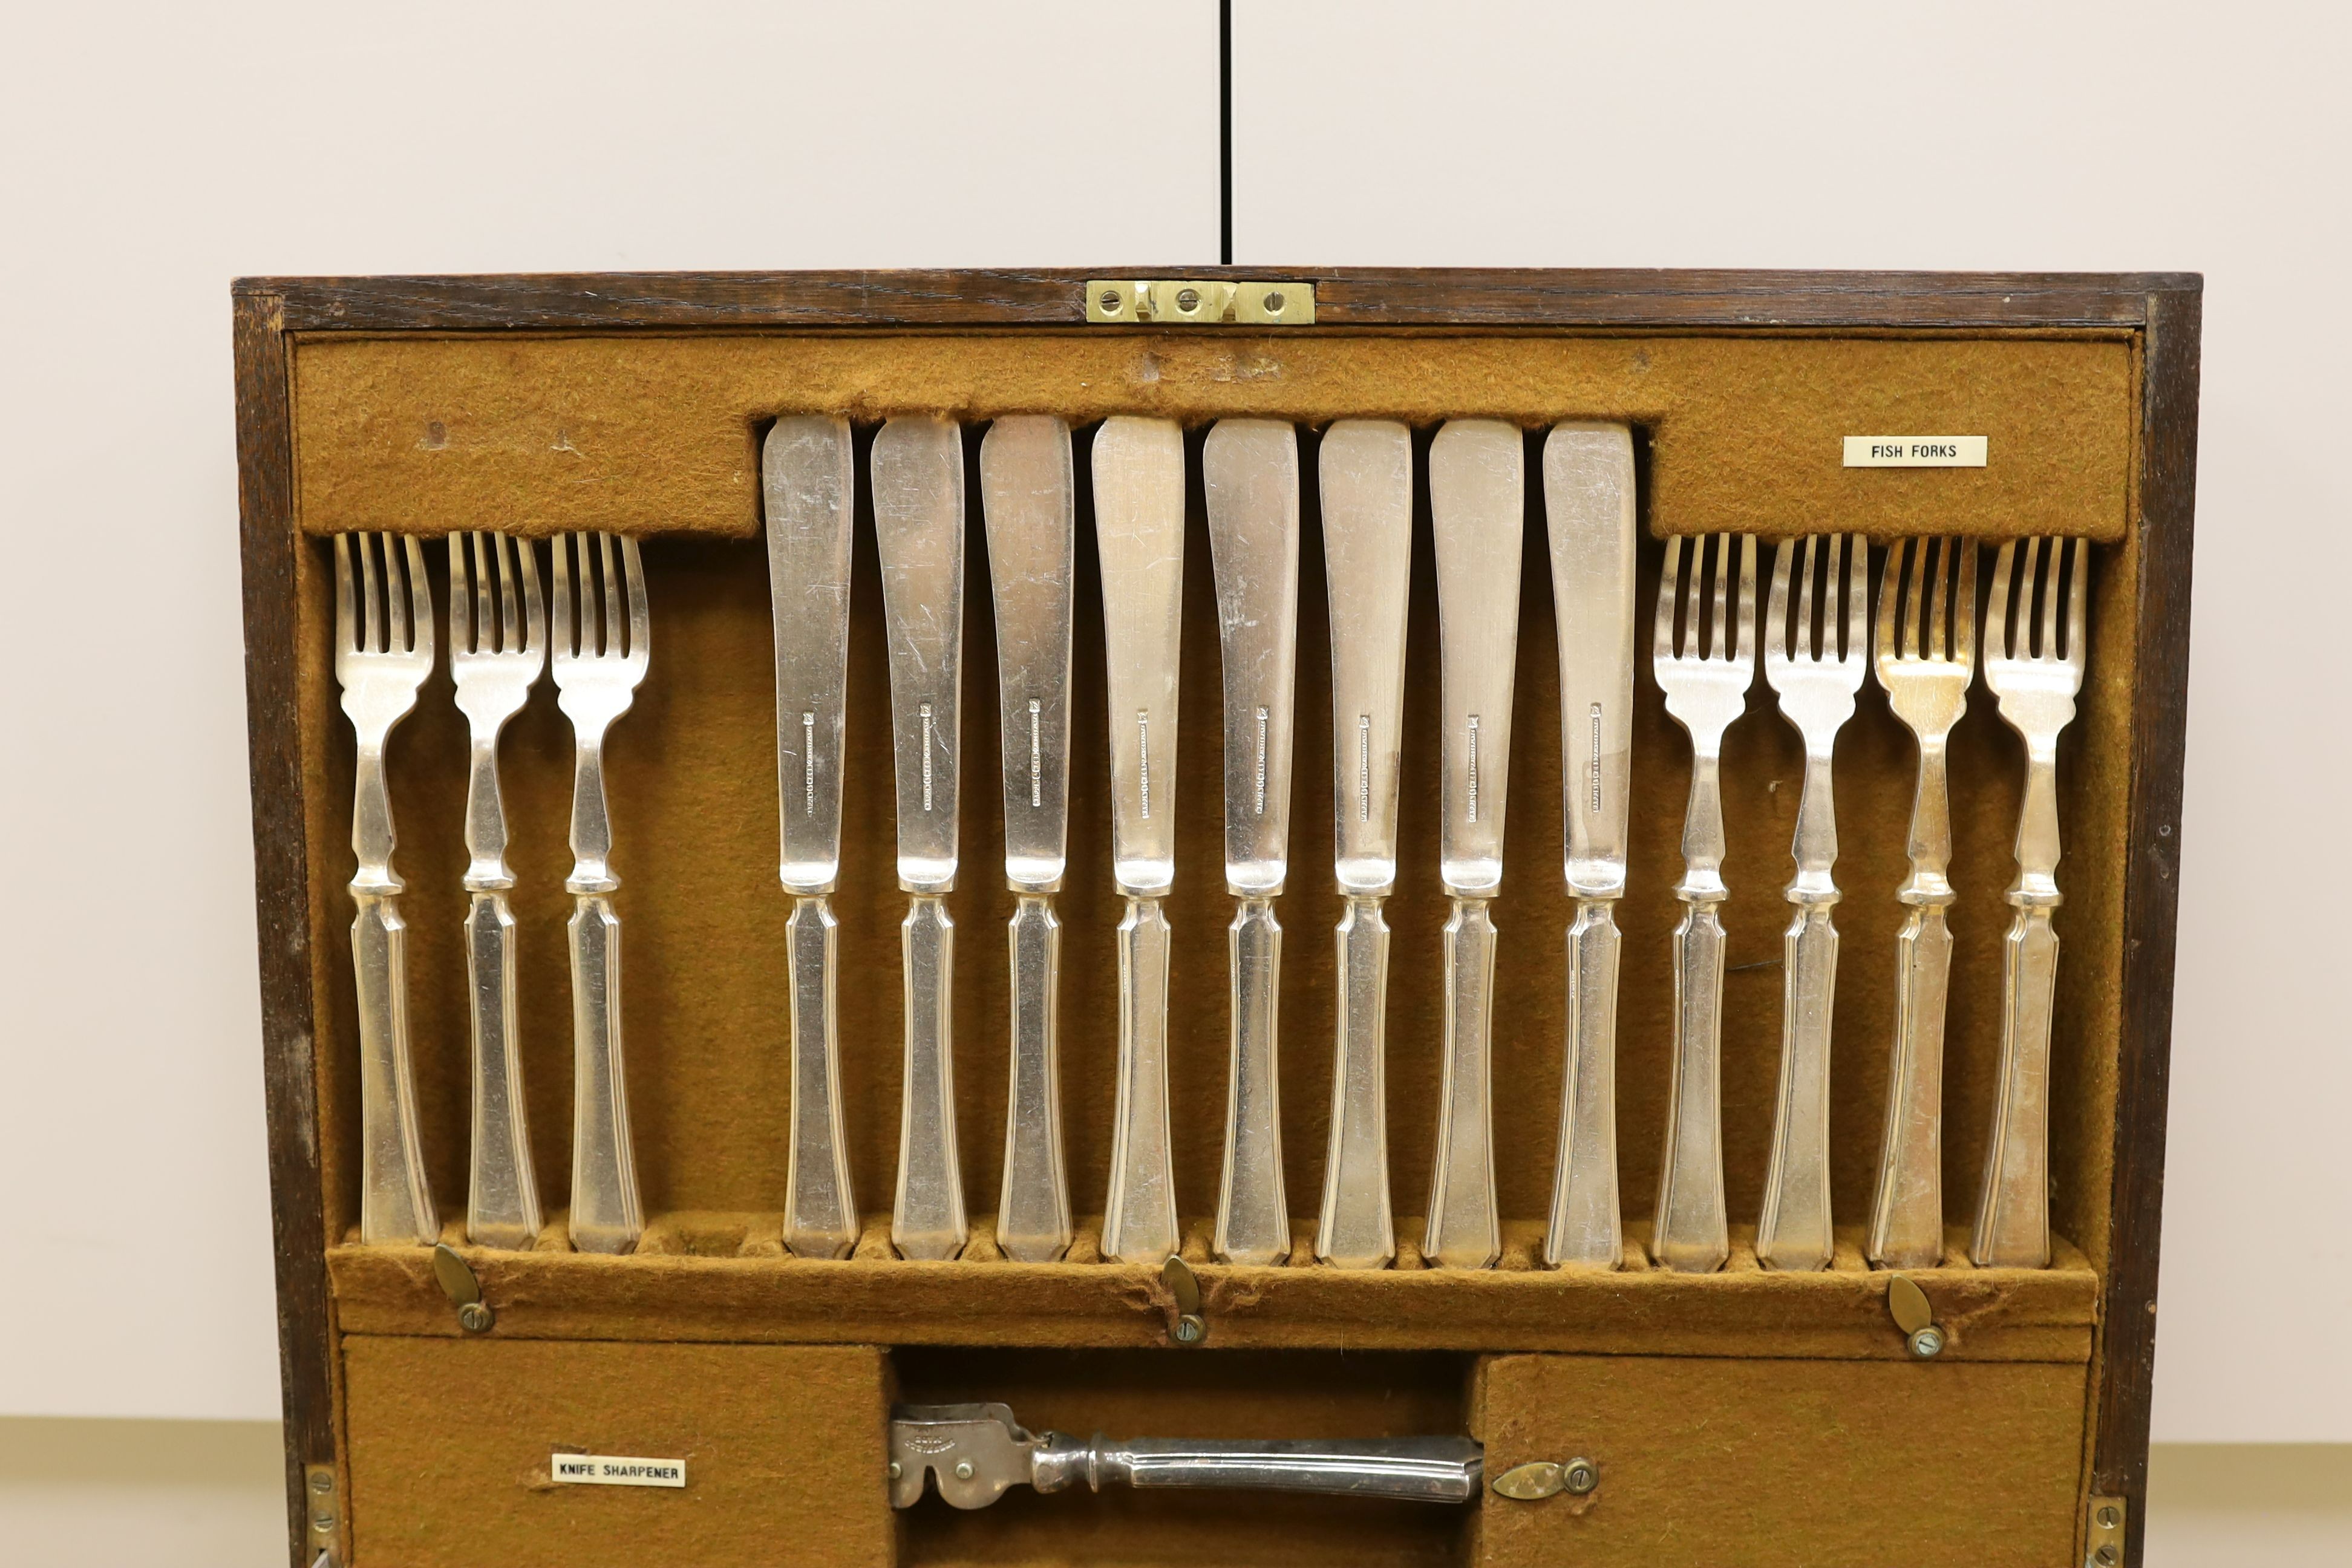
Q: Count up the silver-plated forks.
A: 7